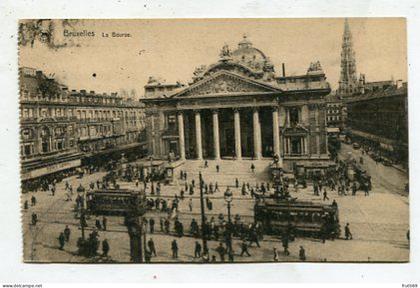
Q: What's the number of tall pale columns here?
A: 6